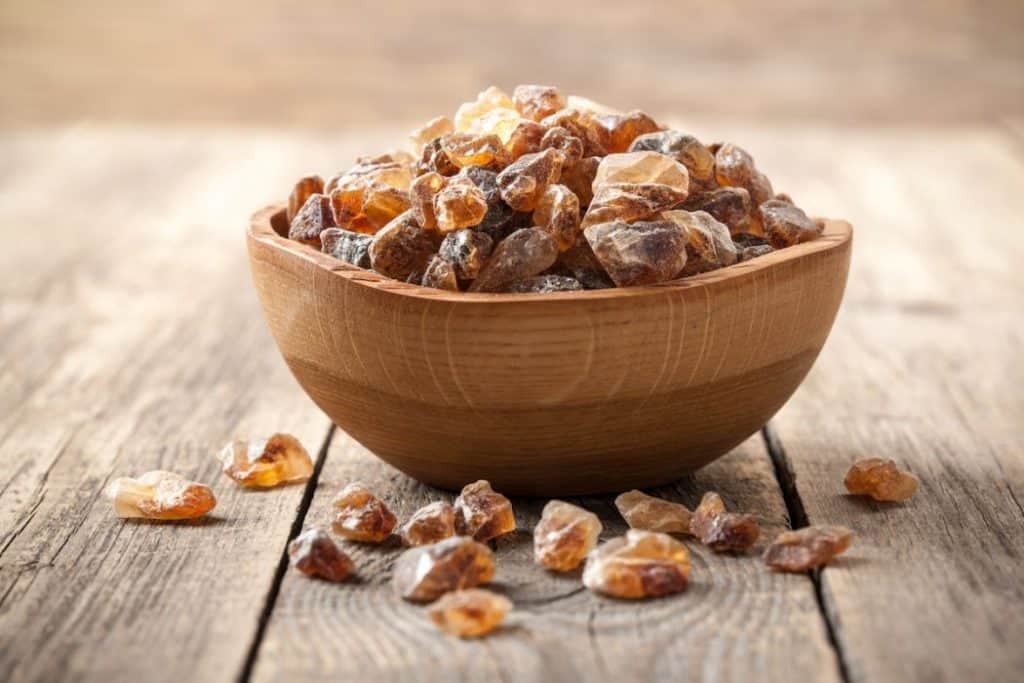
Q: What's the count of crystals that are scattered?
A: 14